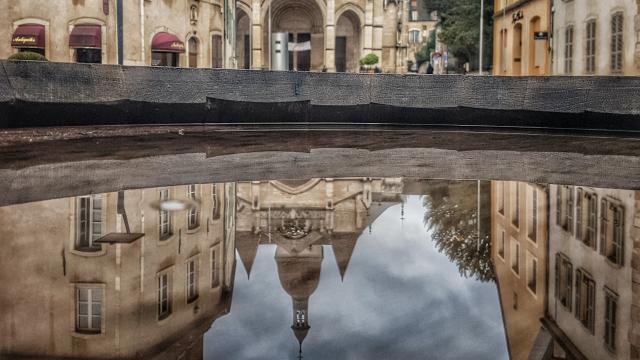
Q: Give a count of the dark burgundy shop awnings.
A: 3